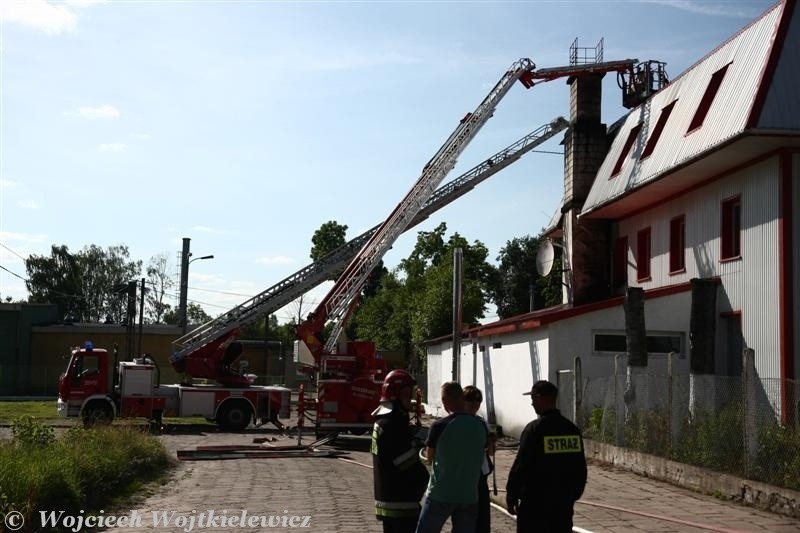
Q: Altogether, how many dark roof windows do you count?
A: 3